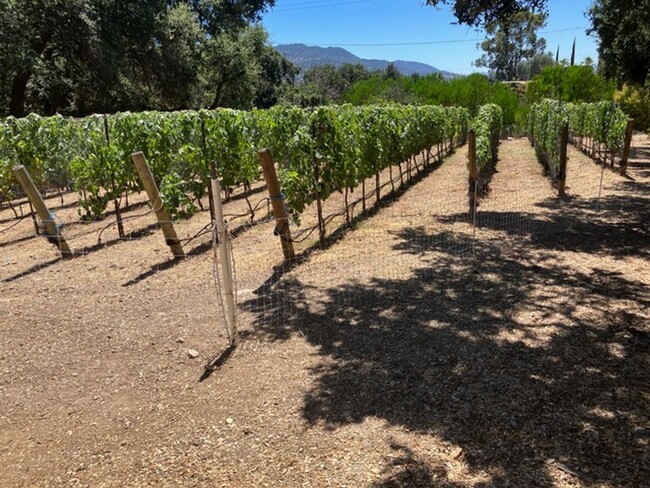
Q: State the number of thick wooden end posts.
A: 6